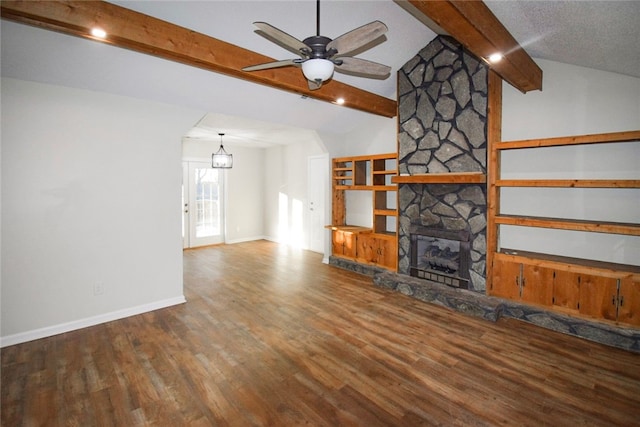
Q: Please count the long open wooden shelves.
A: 3